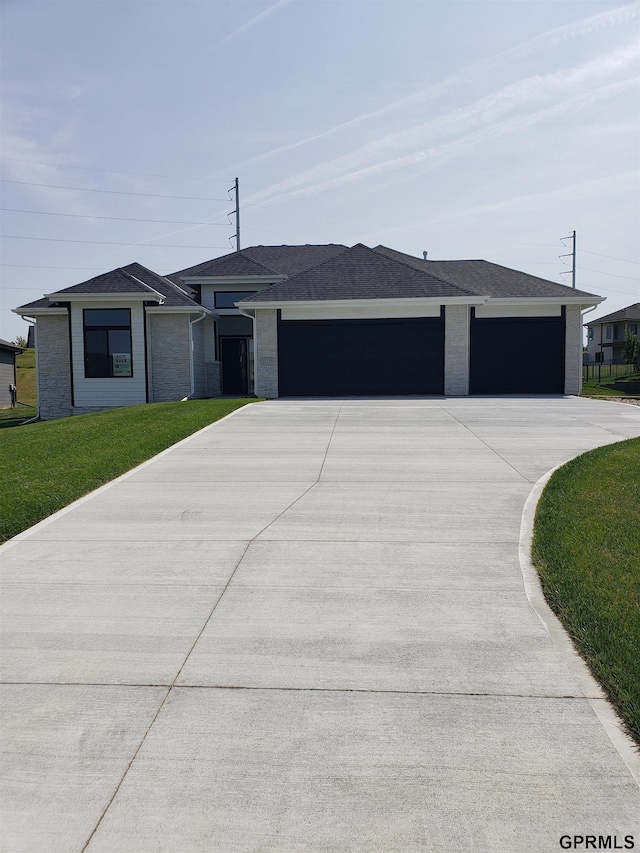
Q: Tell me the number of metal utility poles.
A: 2